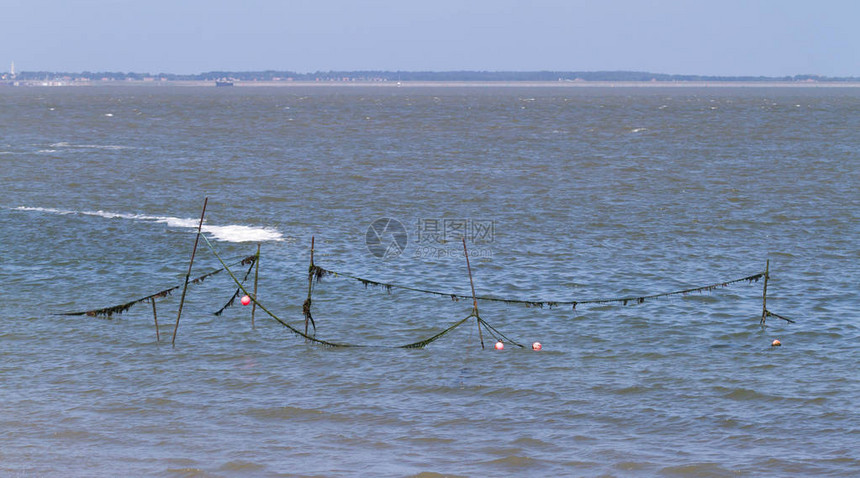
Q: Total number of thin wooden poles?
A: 6